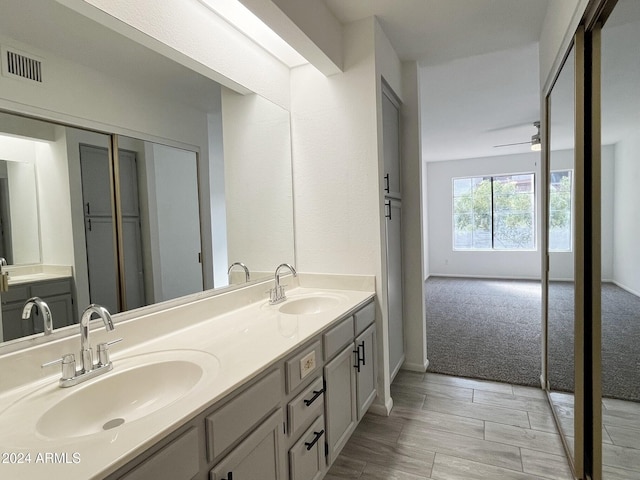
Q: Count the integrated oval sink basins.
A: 2